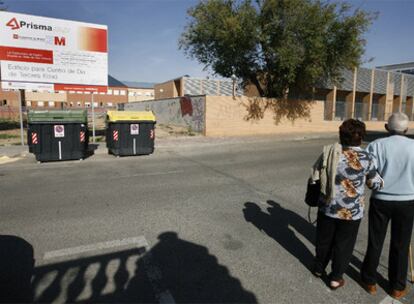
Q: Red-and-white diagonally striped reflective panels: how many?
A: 4